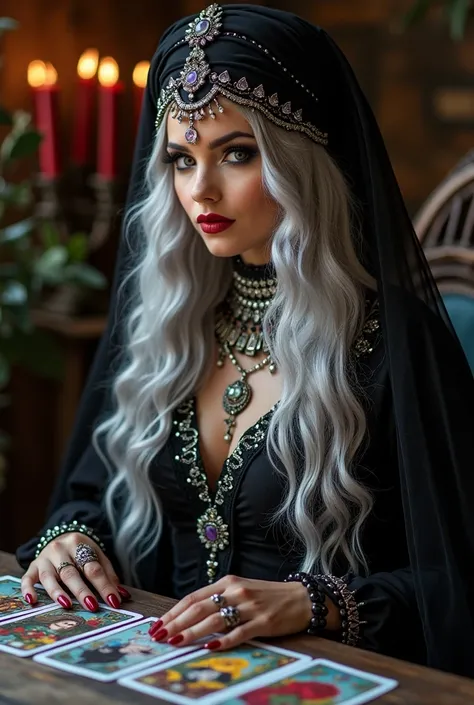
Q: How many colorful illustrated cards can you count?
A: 5